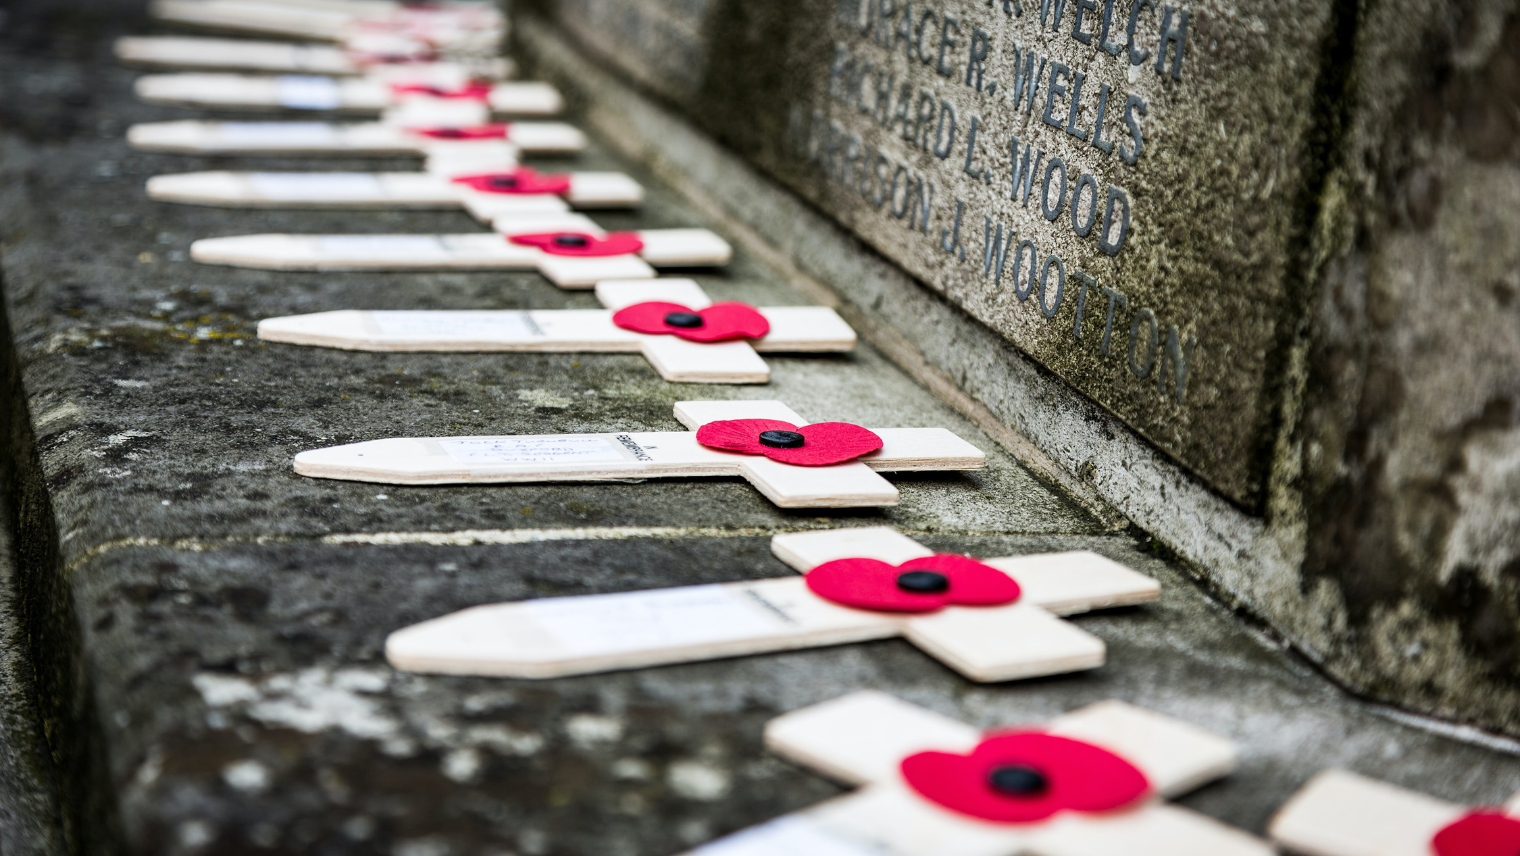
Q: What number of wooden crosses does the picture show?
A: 11